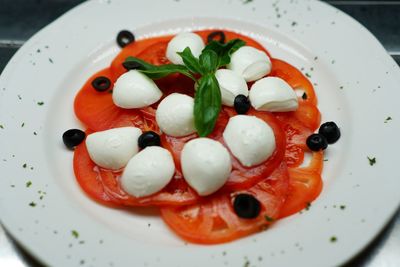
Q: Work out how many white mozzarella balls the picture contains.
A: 10